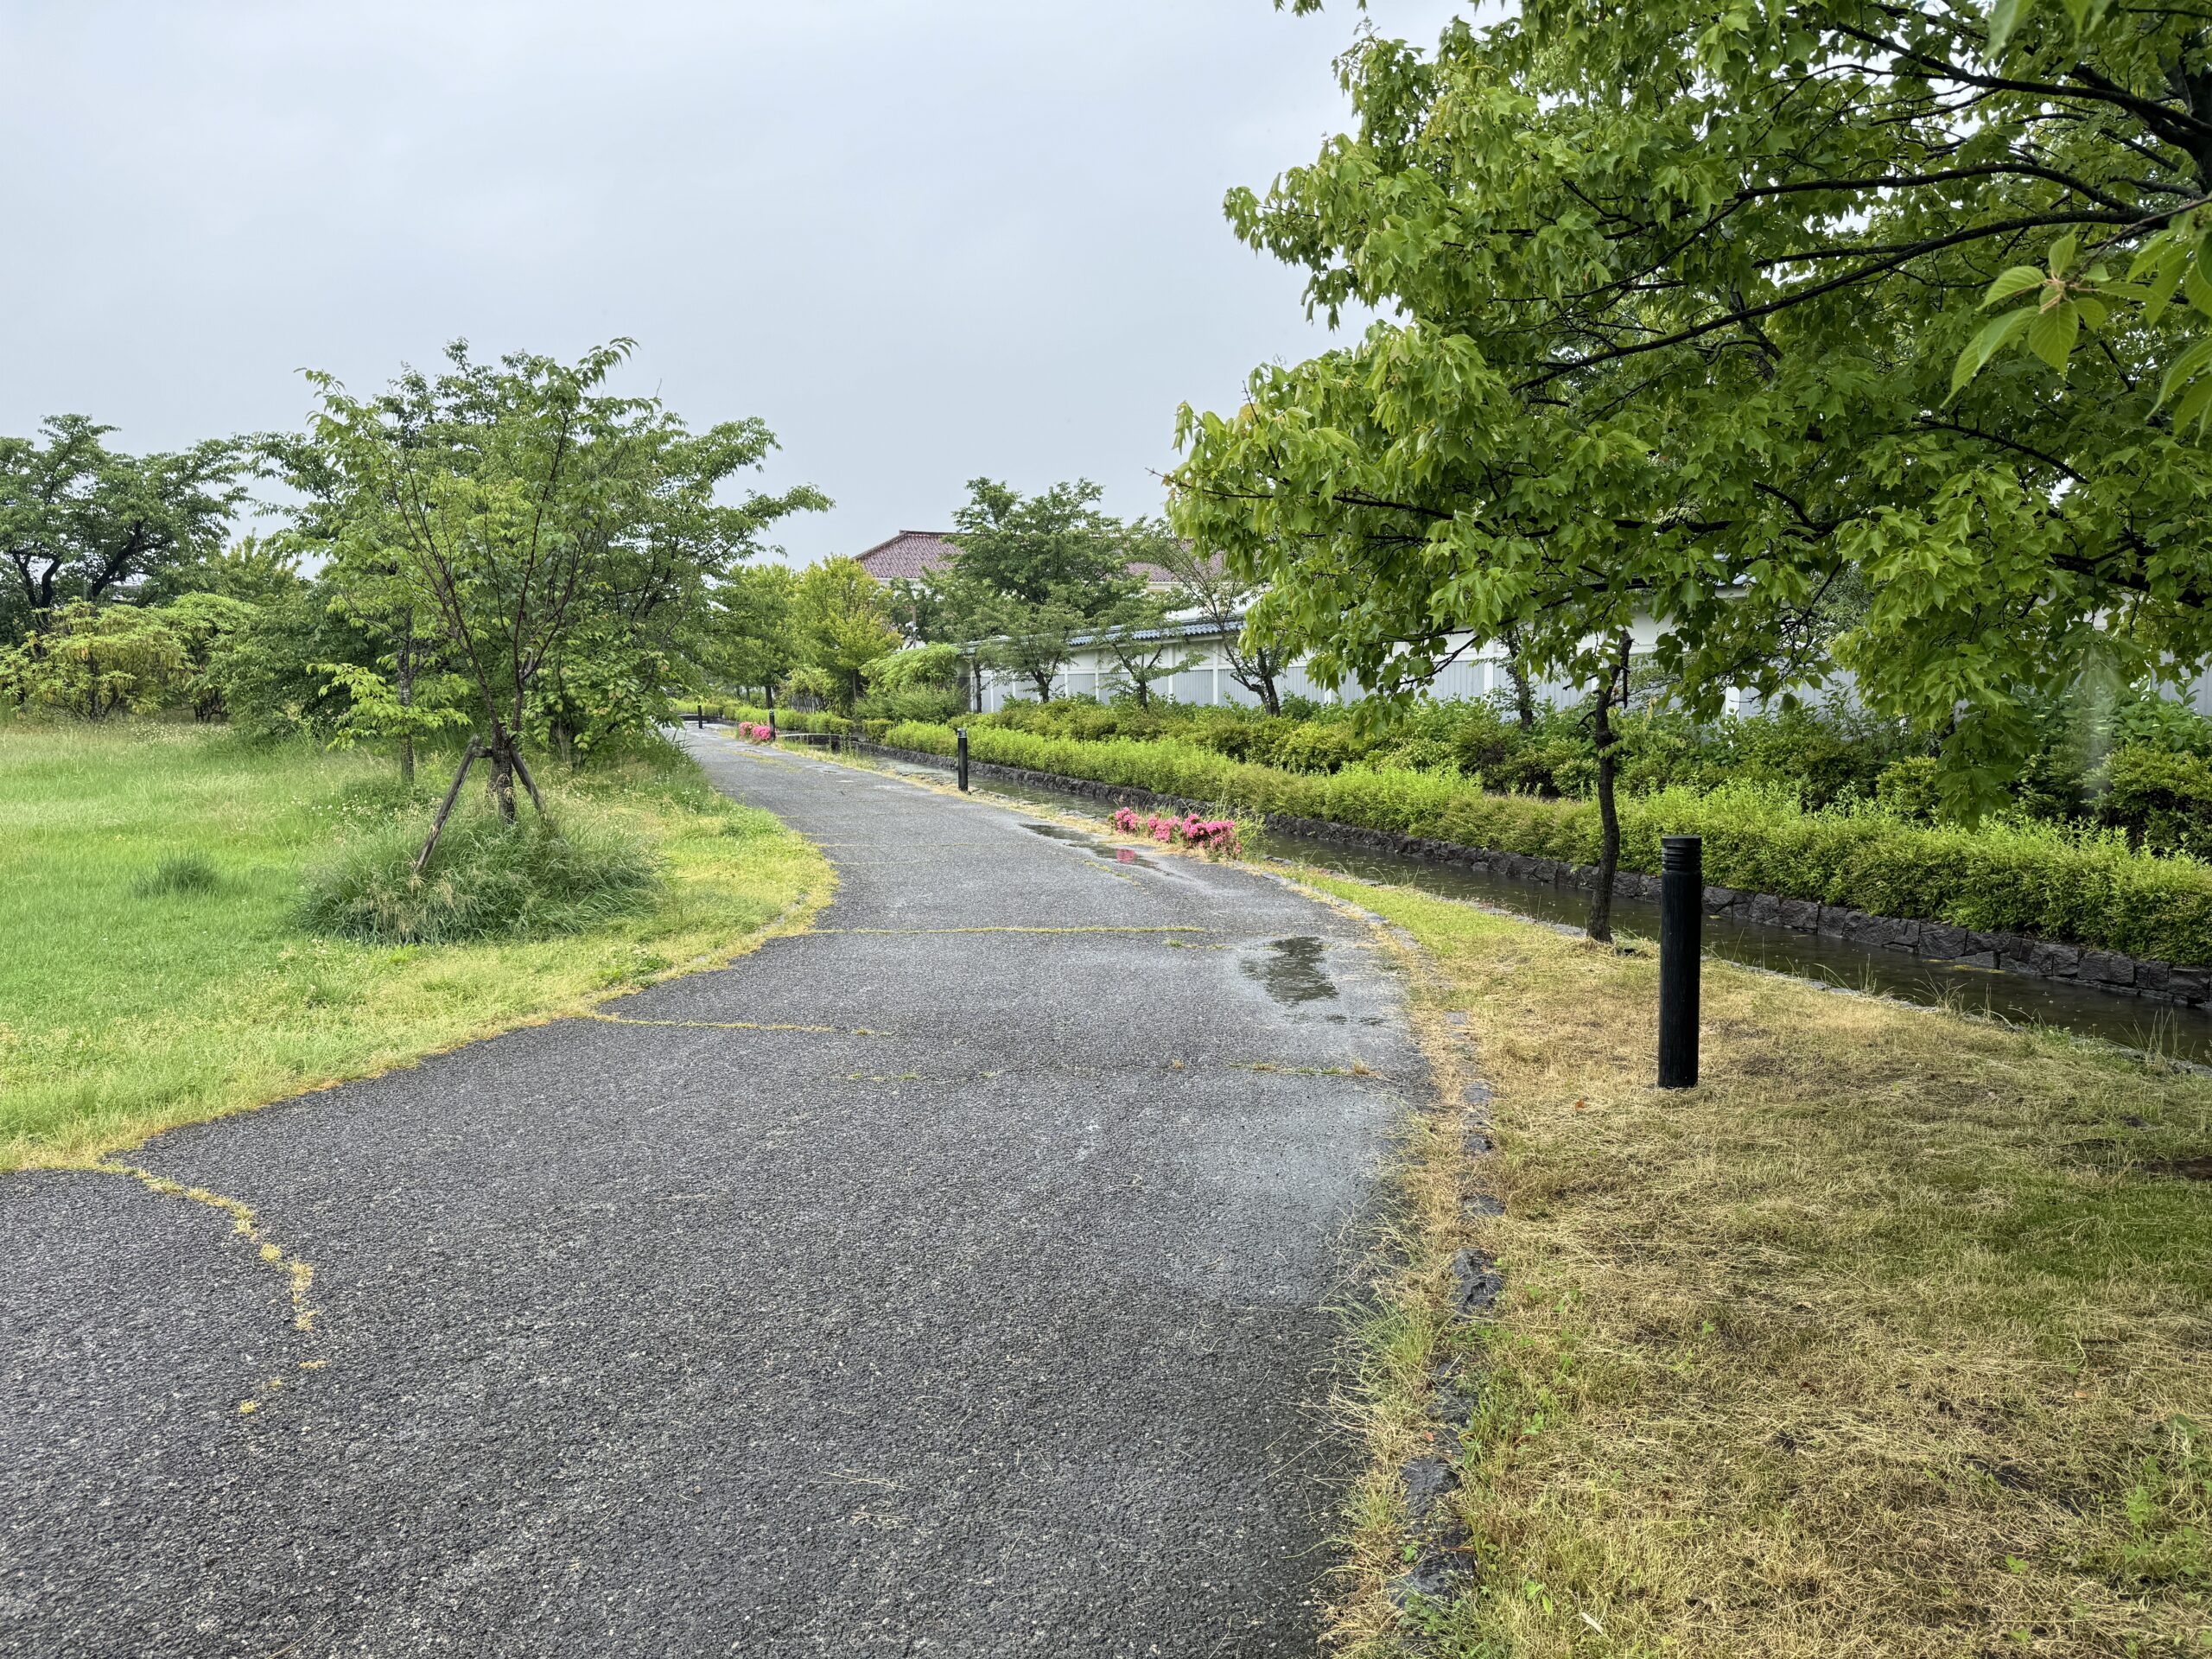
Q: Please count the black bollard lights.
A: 4